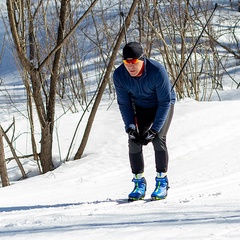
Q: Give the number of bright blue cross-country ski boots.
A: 2